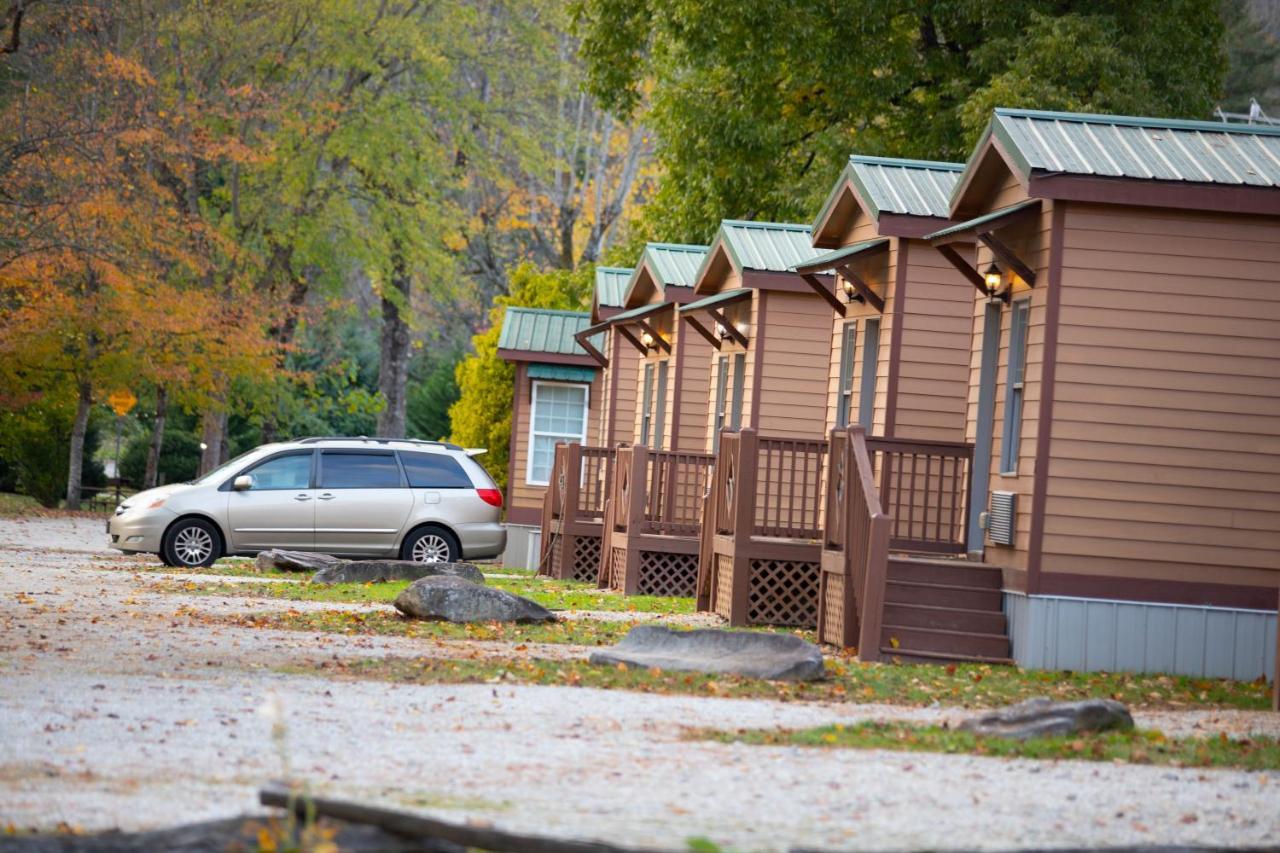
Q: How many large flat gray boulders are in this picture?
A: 5